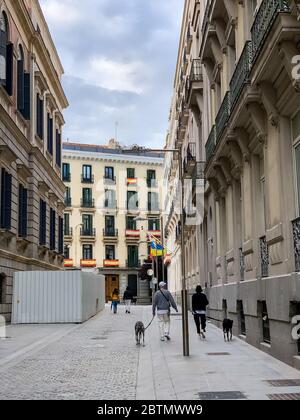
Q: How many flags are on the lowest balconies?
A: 3